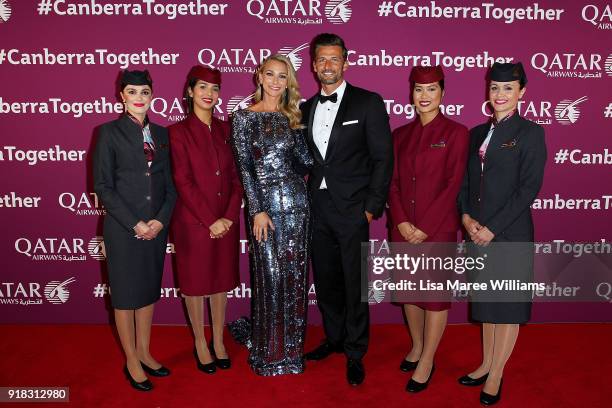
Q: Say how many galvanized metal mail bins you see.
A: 0